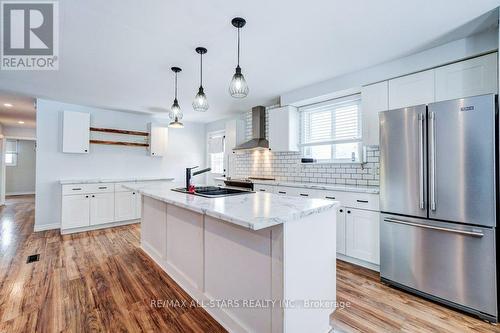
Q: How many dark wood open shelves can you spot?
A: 2